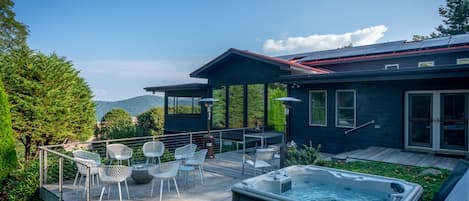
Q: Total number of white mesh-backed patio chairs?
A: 8